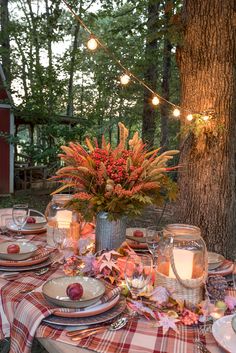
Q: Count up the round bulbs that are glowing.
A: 6